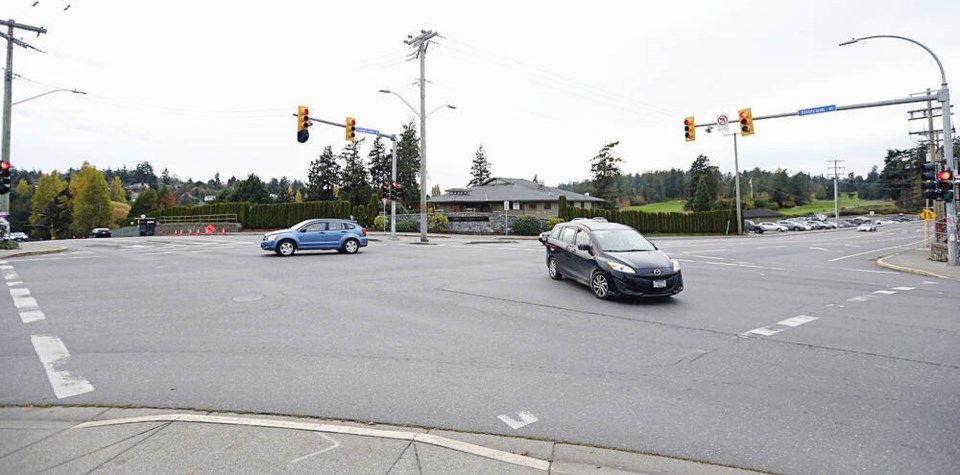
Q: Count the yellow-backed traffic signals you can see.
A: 4